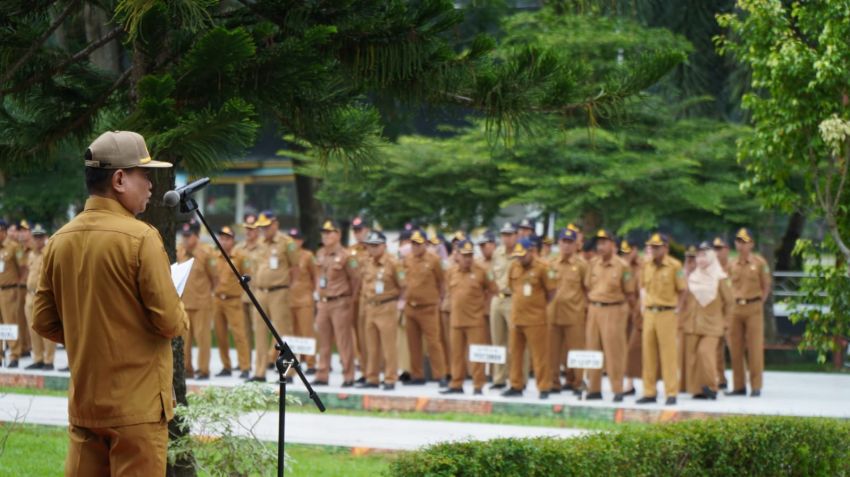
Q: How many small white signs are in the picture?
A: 4